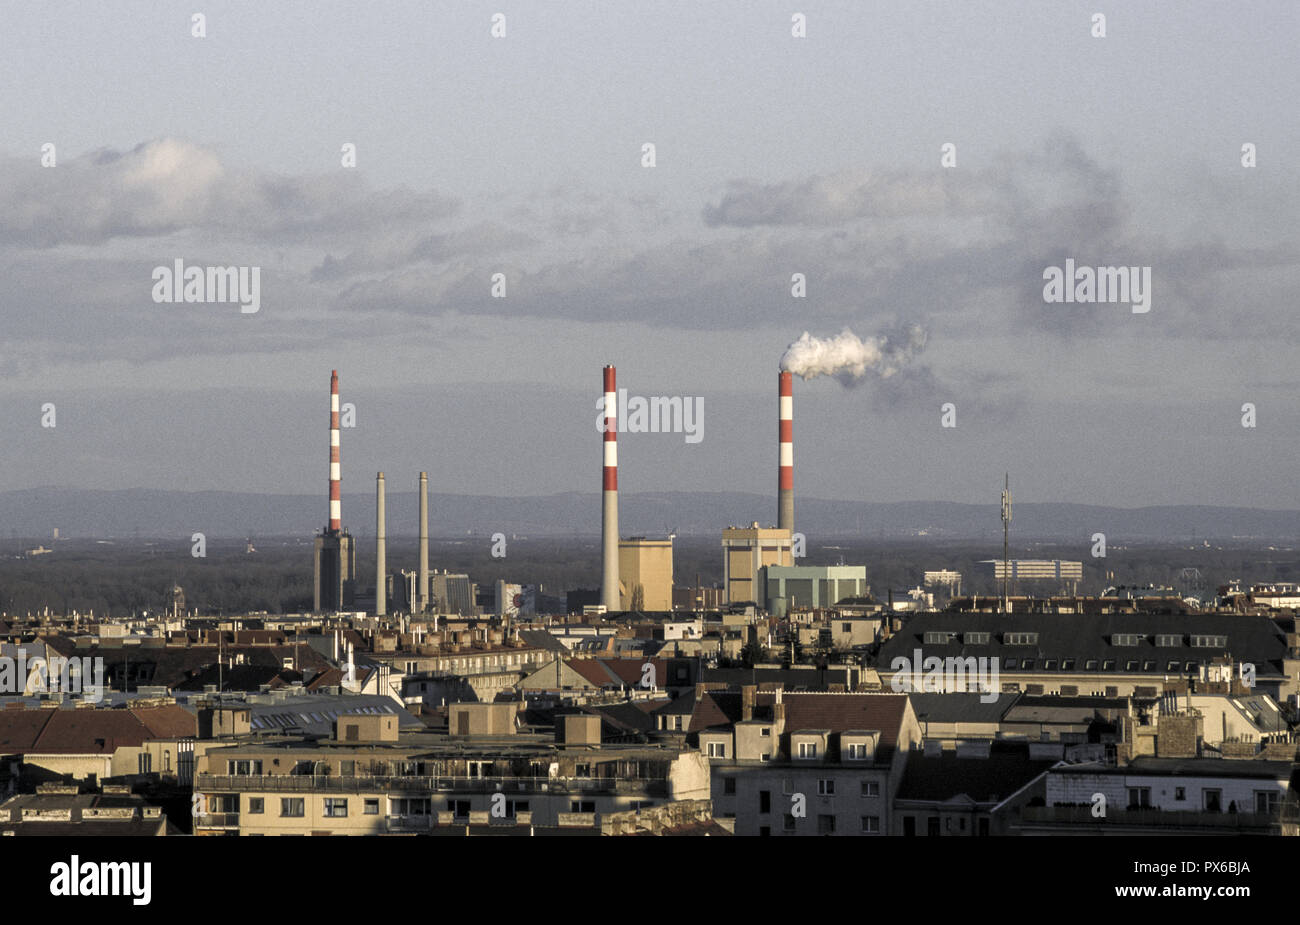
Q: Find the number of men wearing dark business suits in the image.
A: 0